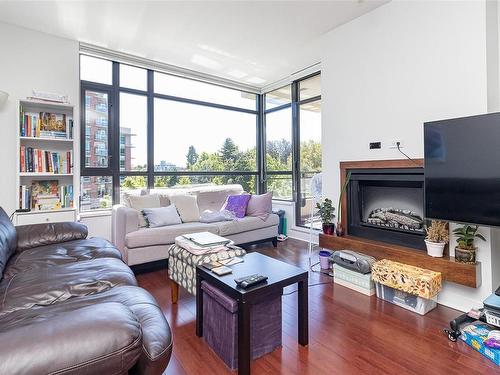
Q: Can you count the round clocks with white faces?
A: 0